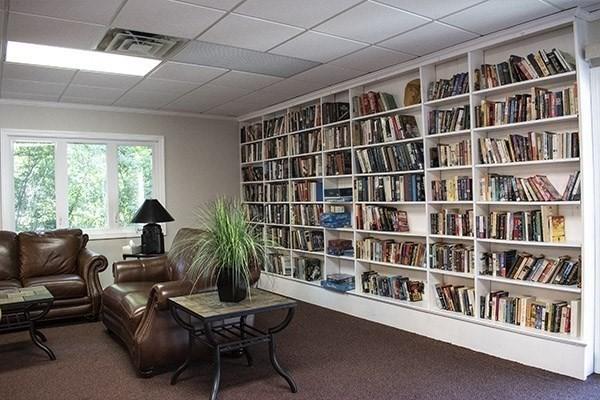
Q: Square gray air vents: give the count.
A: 1